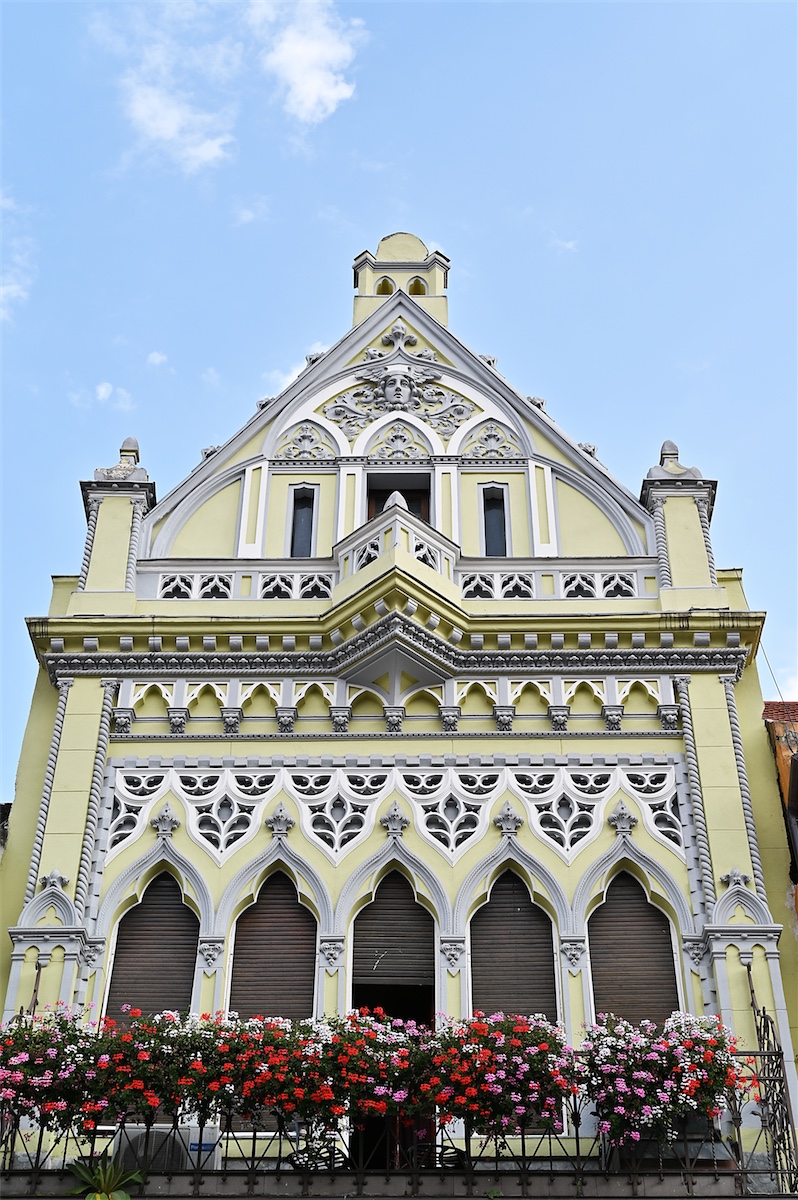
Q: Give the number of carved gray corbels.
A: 11